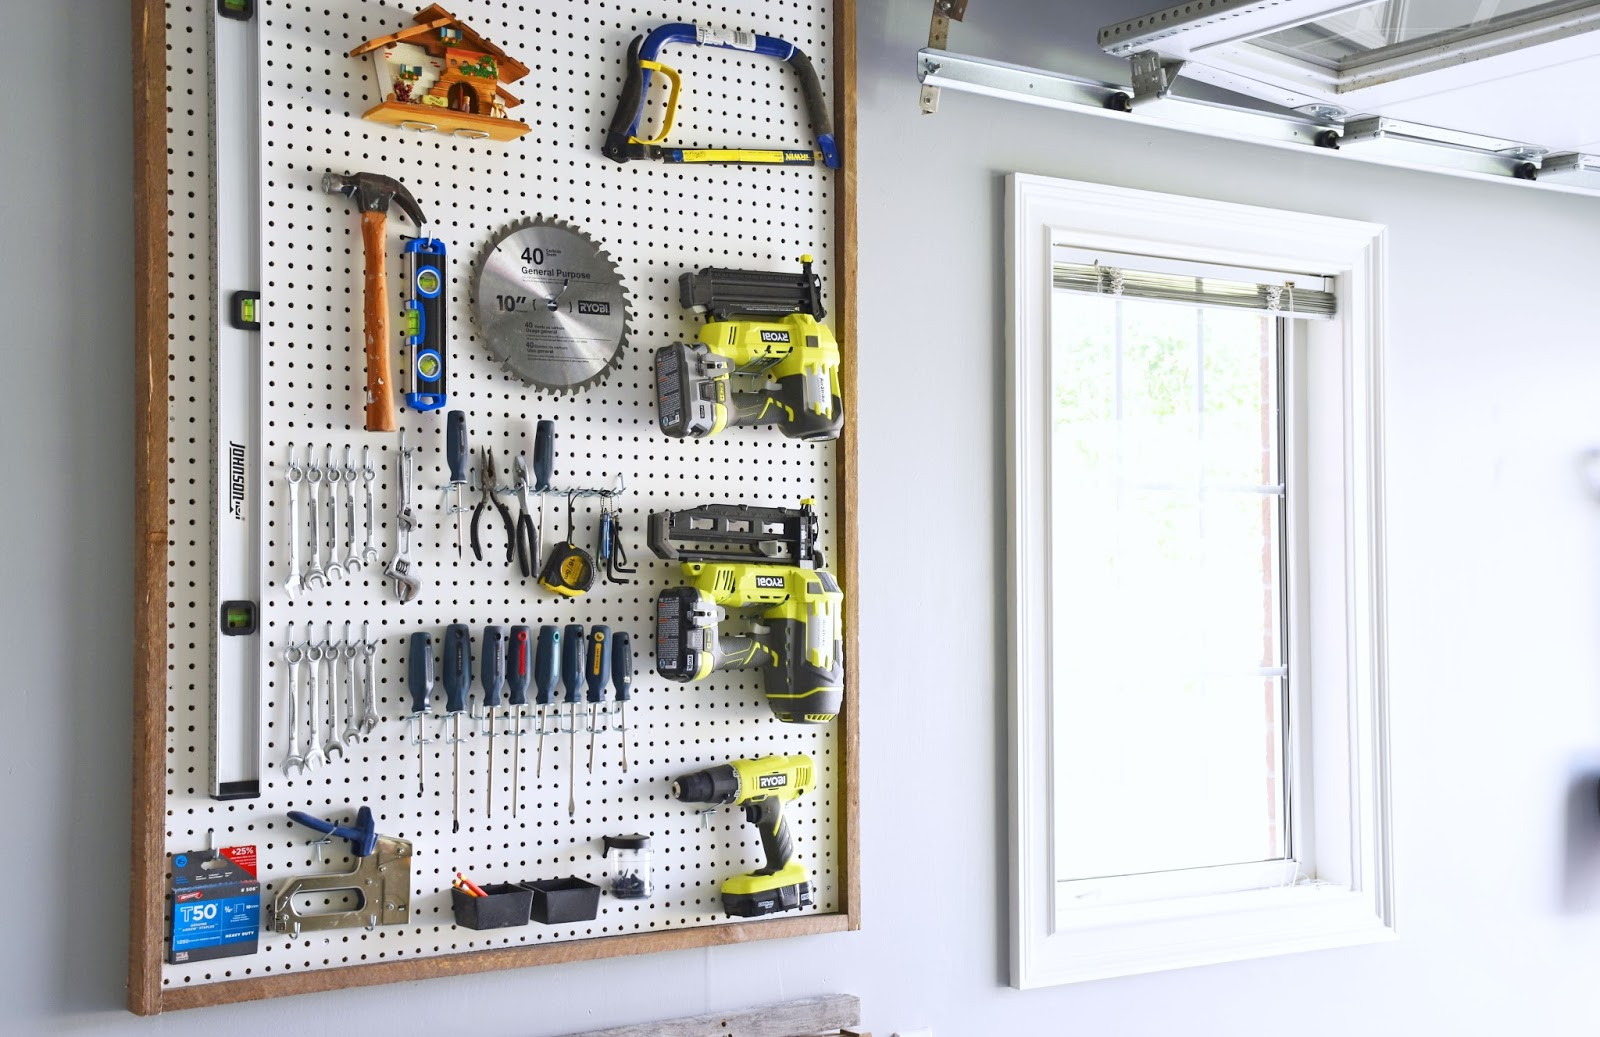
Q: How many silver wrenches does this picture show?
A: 12